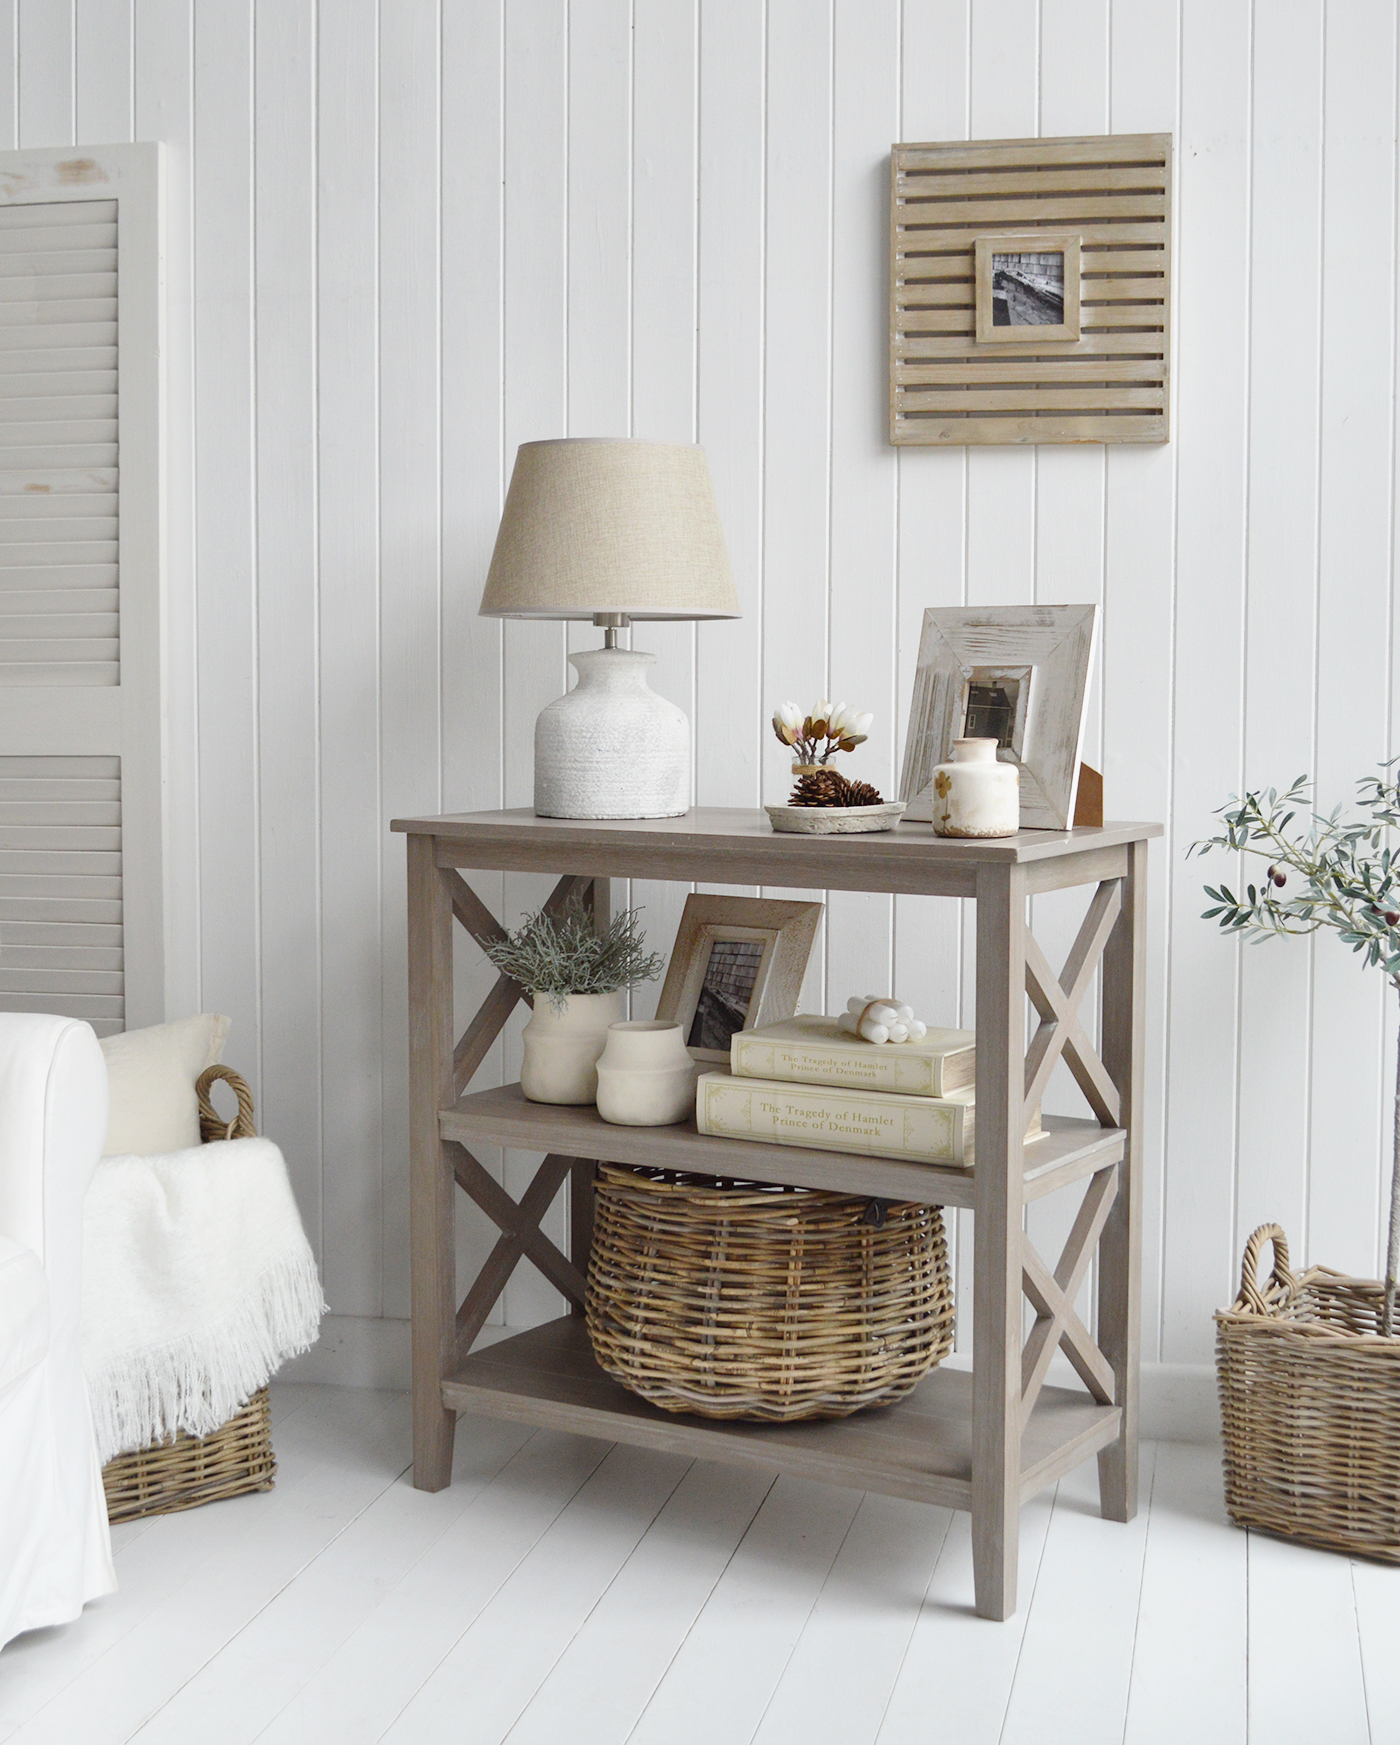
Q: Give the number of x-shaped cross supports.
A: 4